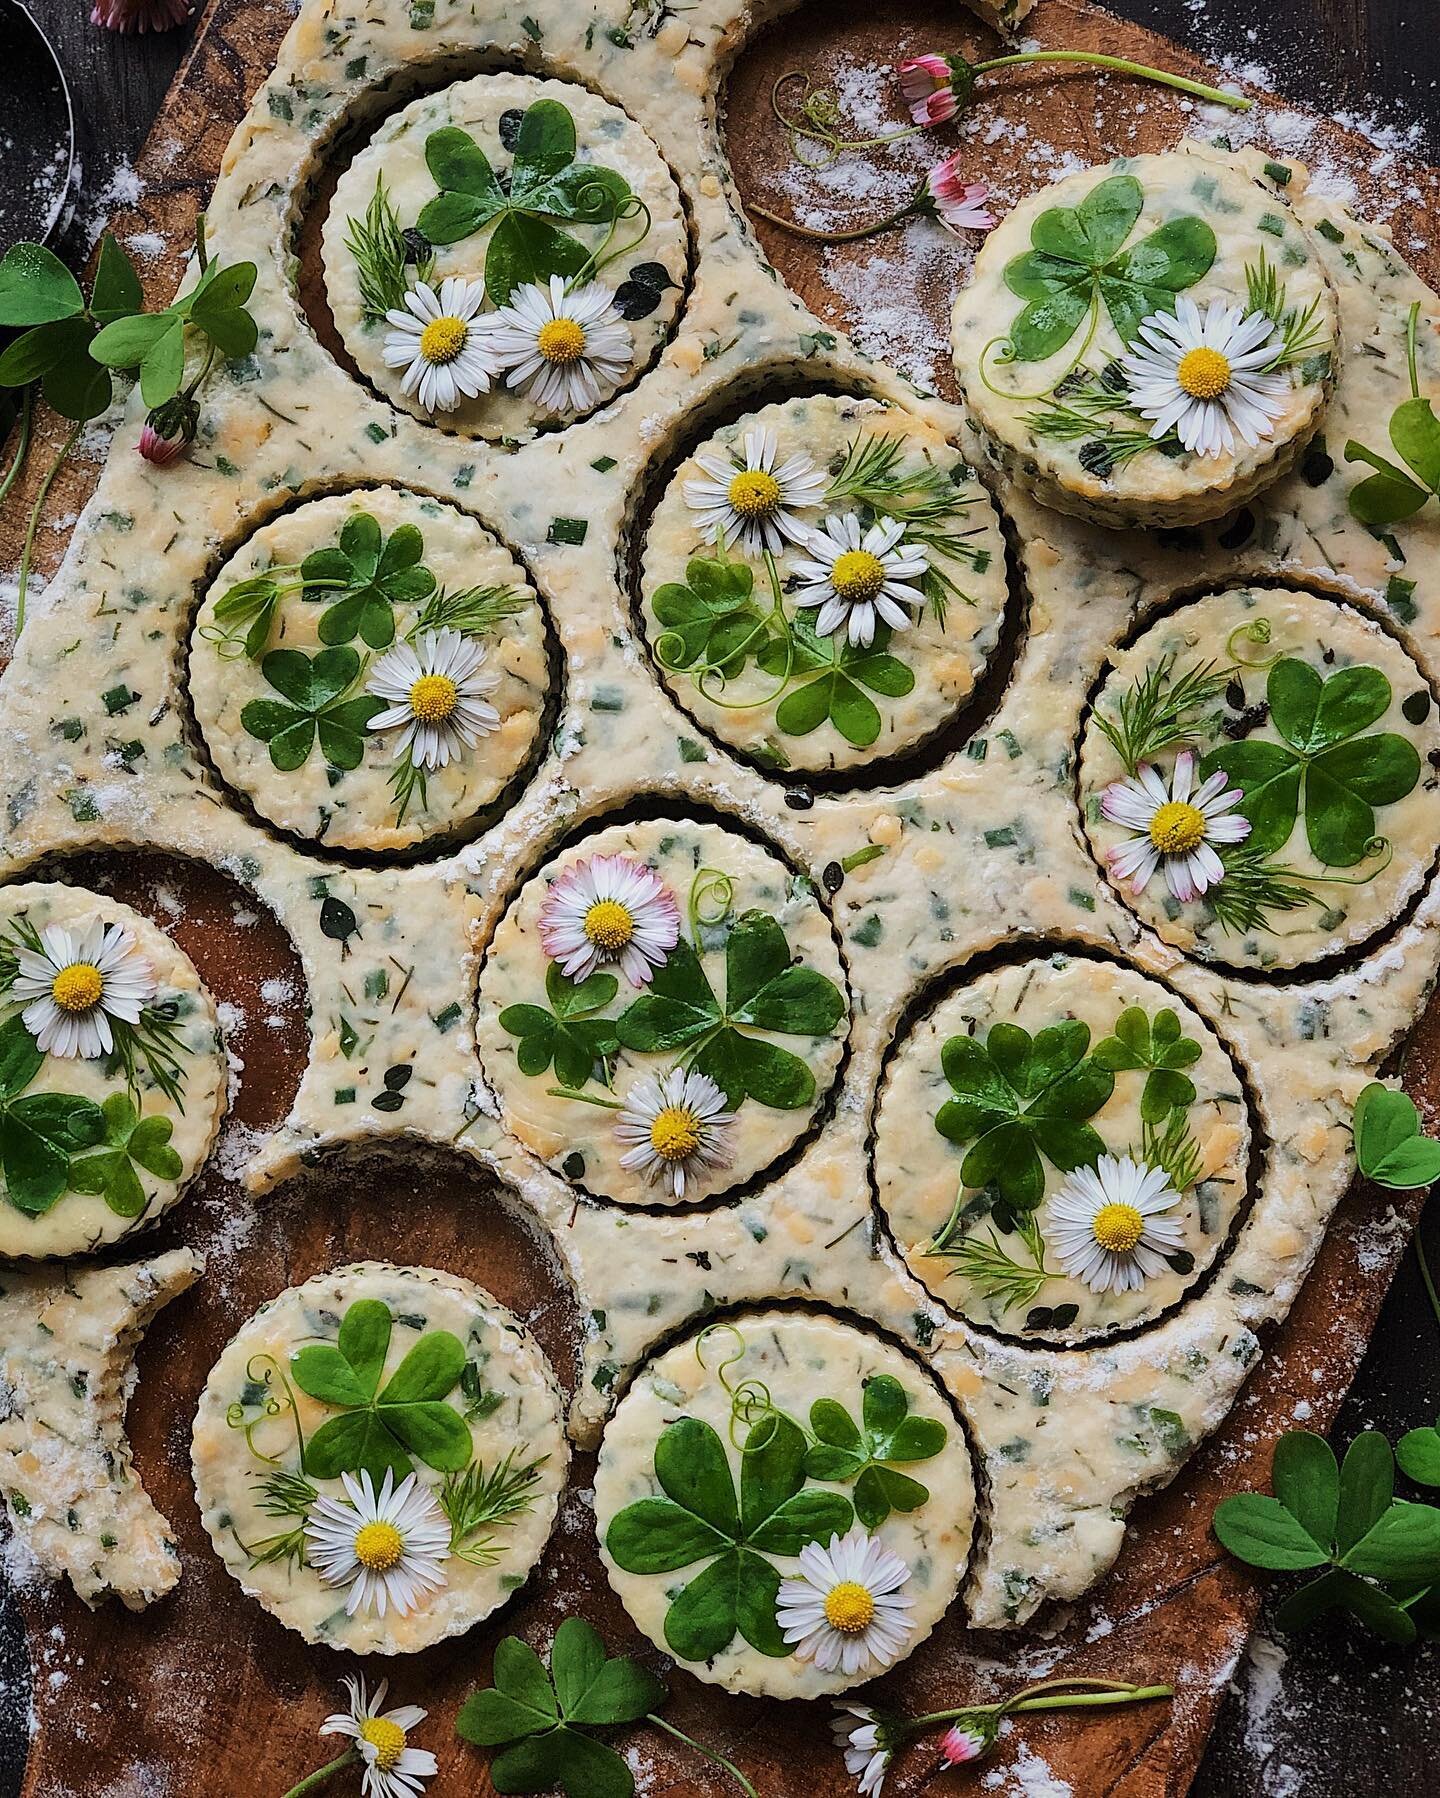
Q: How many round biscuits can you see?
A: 10